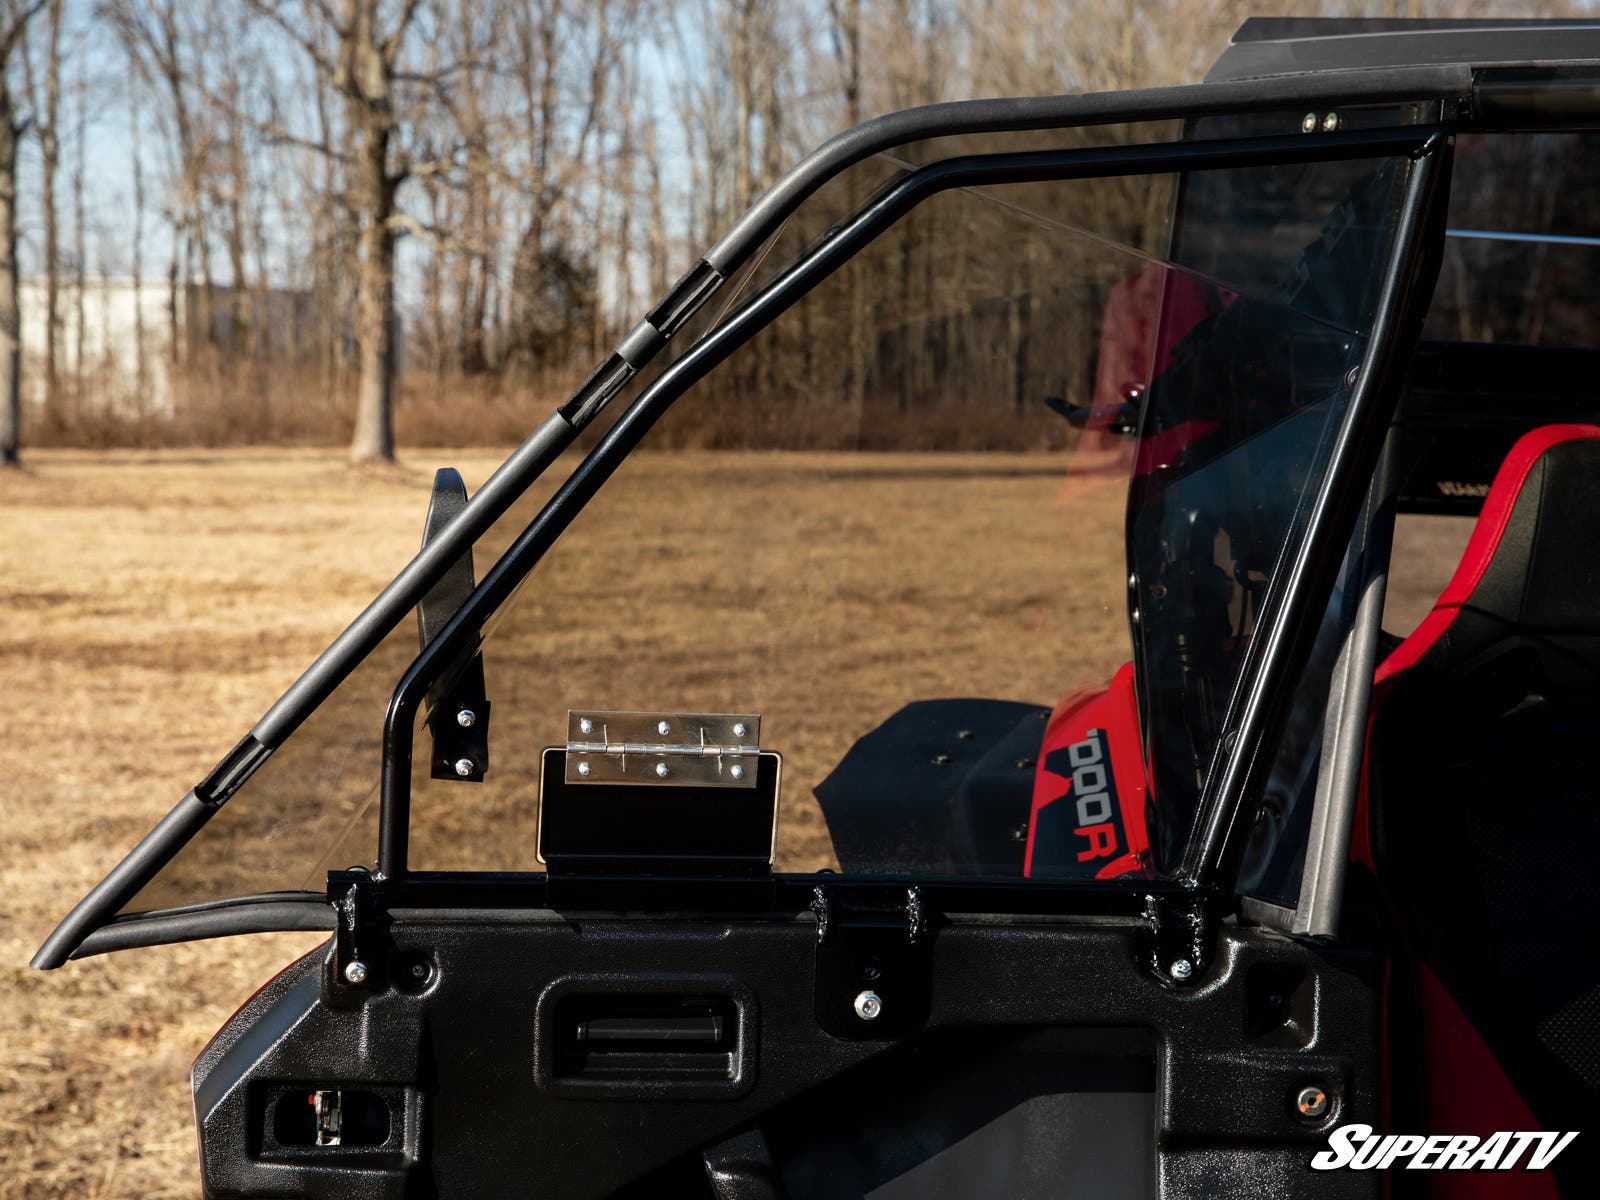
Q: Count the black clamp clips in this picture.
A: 3